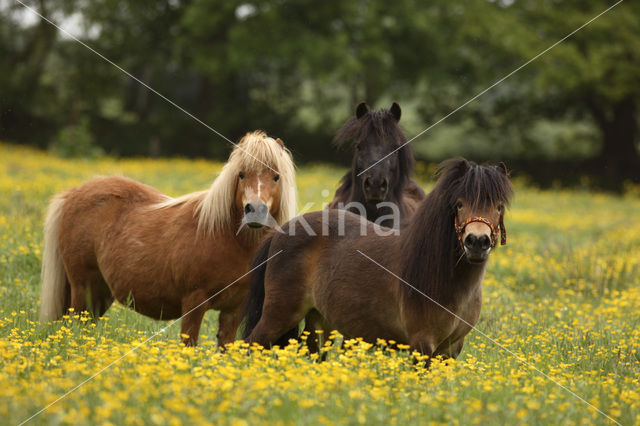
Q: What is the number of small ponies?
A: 3